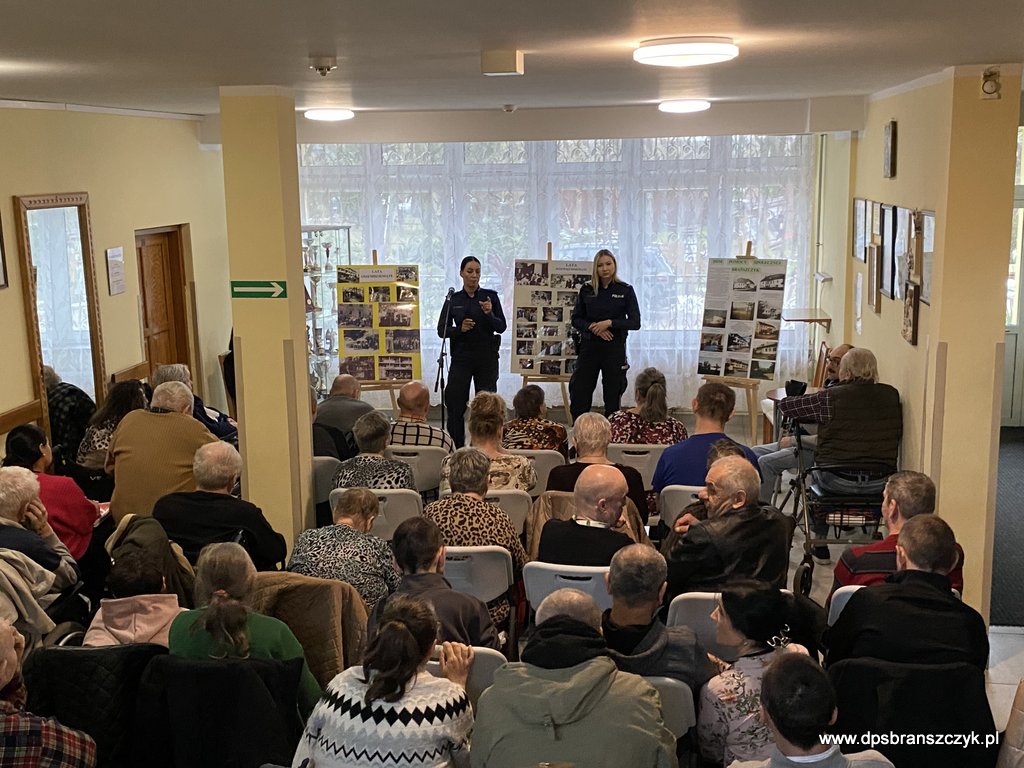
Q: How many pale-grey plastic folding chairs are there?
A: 13